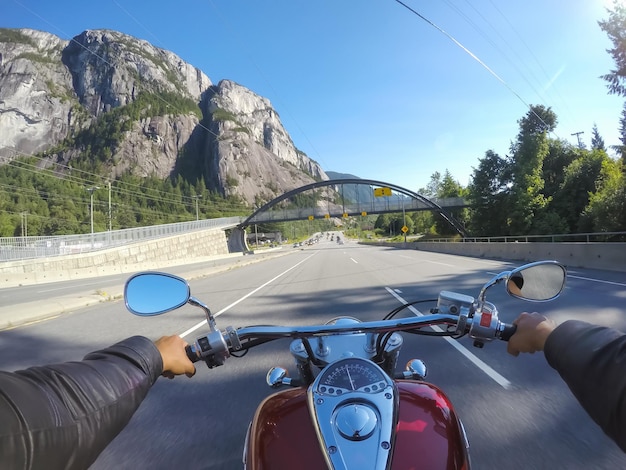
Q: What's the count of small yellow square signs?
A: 4